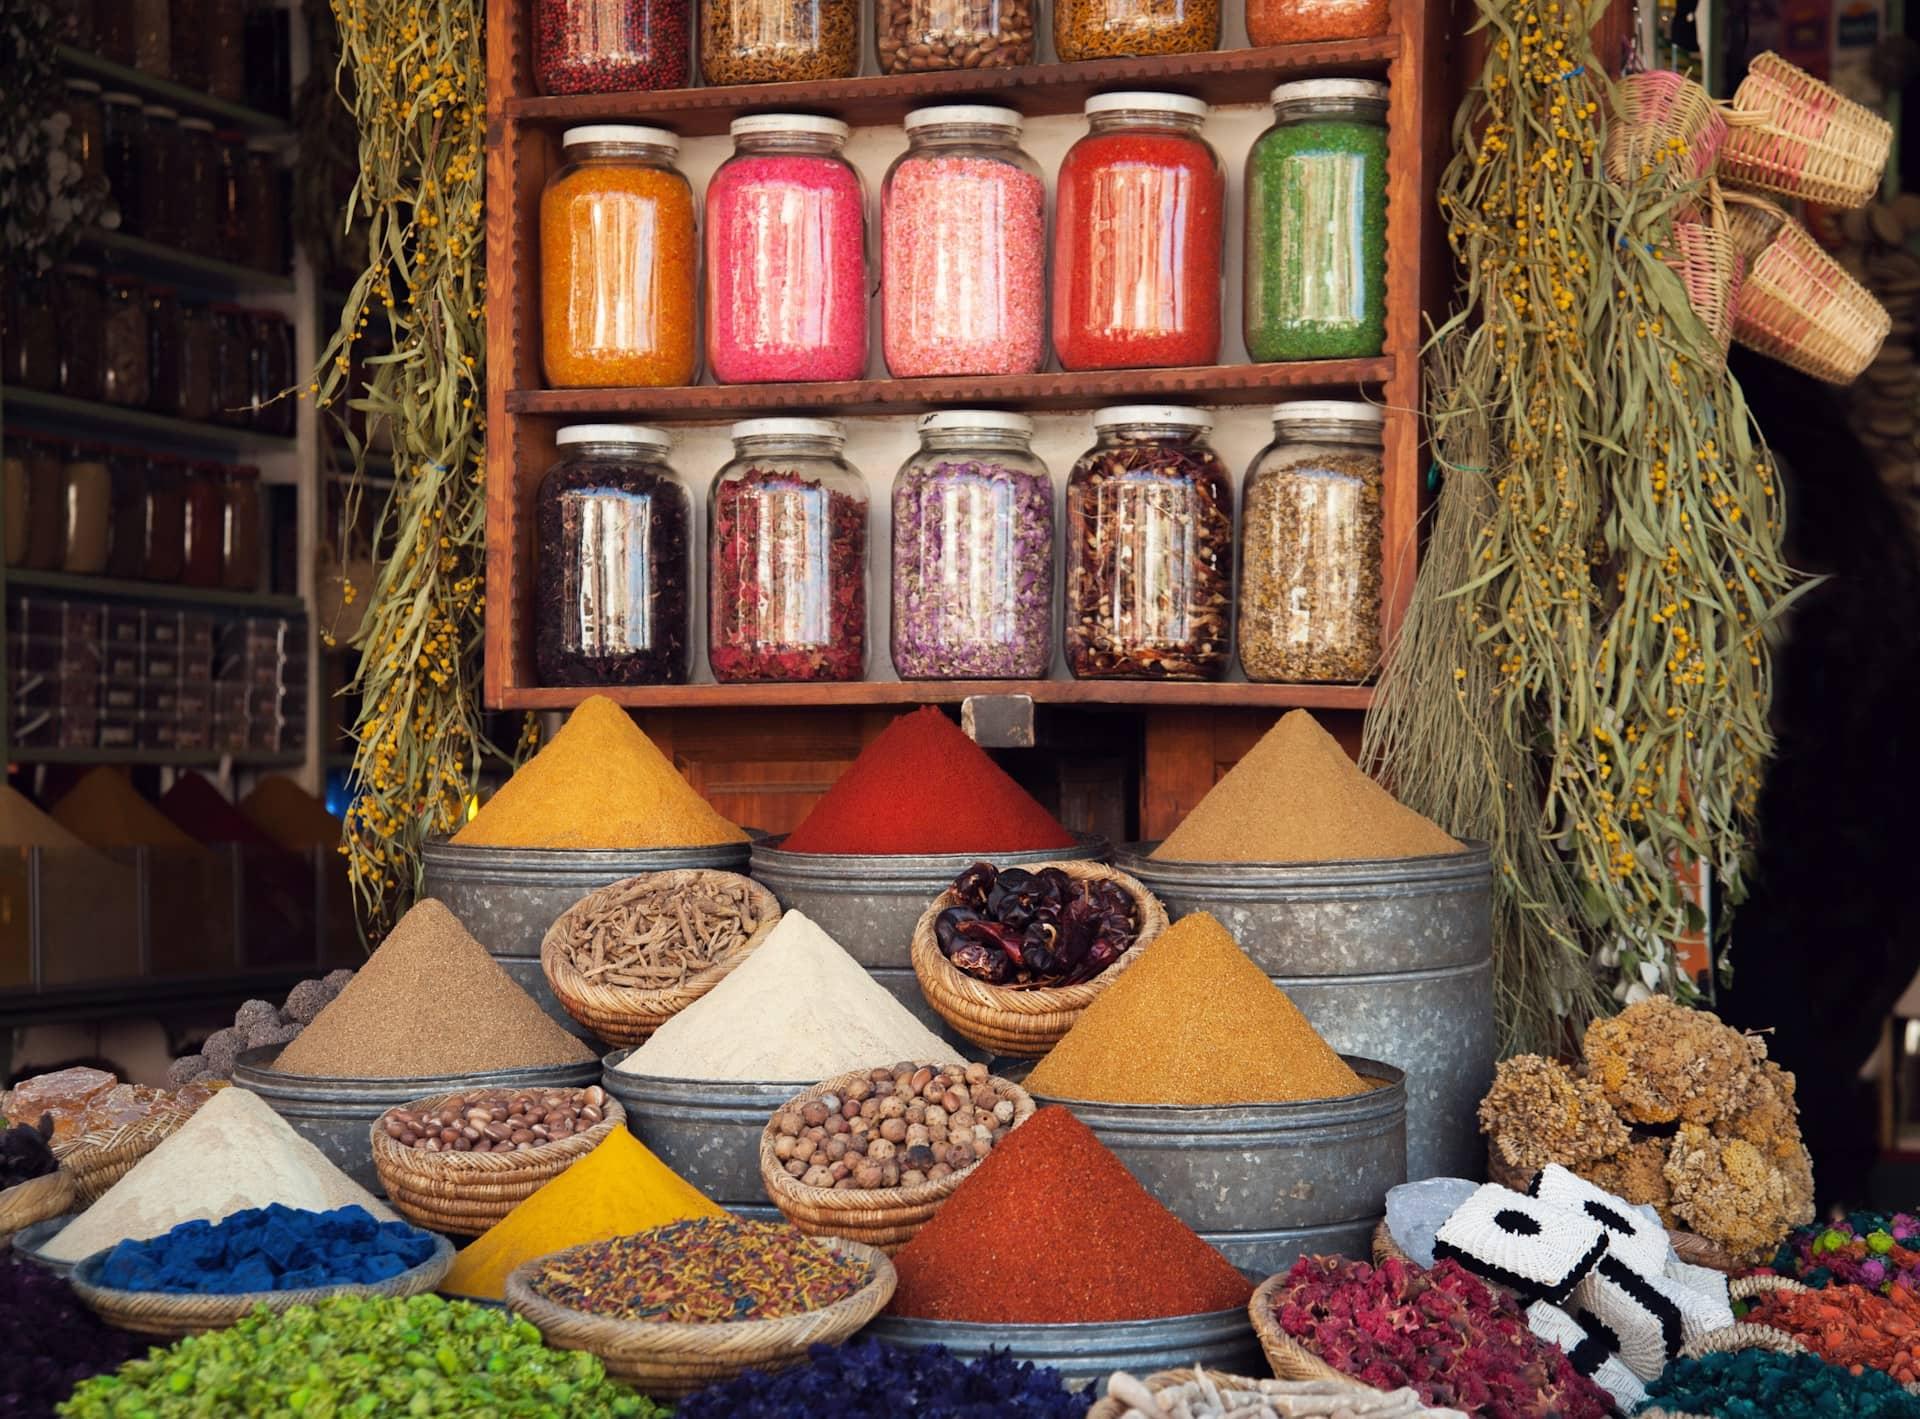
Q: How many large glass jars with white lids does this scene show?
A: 10